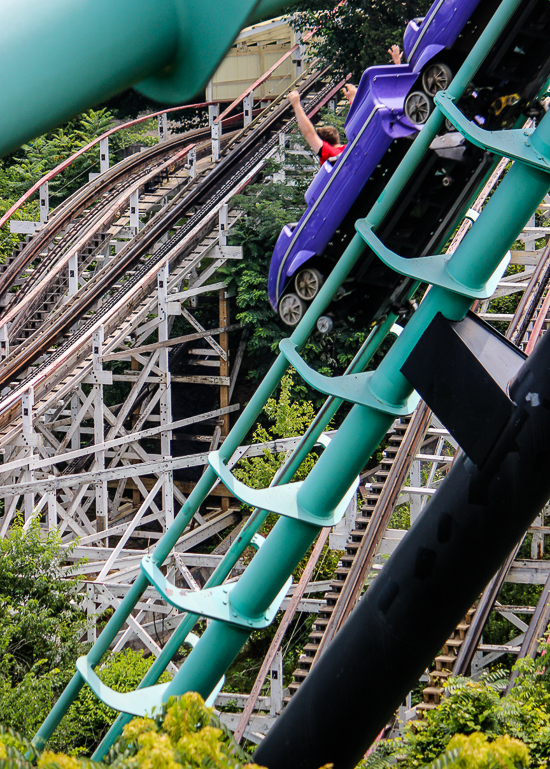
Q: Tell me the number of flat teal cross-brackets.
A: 6